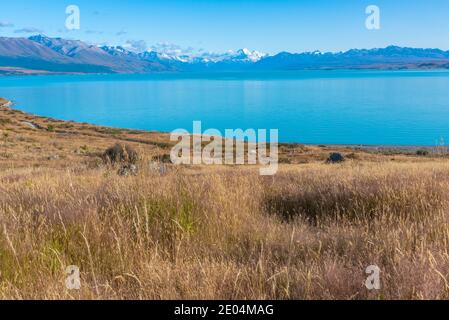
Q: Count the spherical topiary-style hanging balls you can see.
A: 0